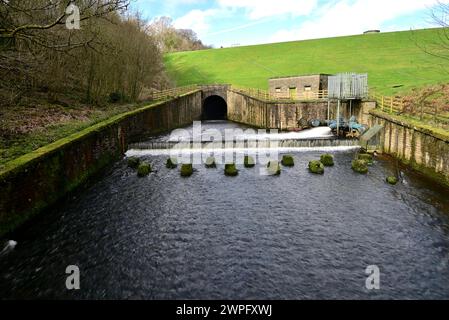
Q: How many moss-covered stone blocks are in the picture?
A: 14